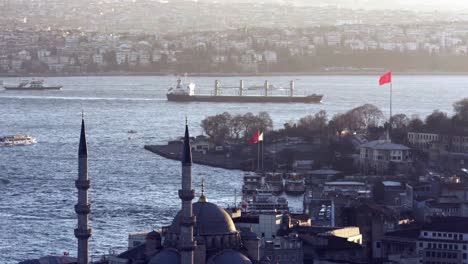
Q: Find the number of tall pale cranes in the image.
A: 4